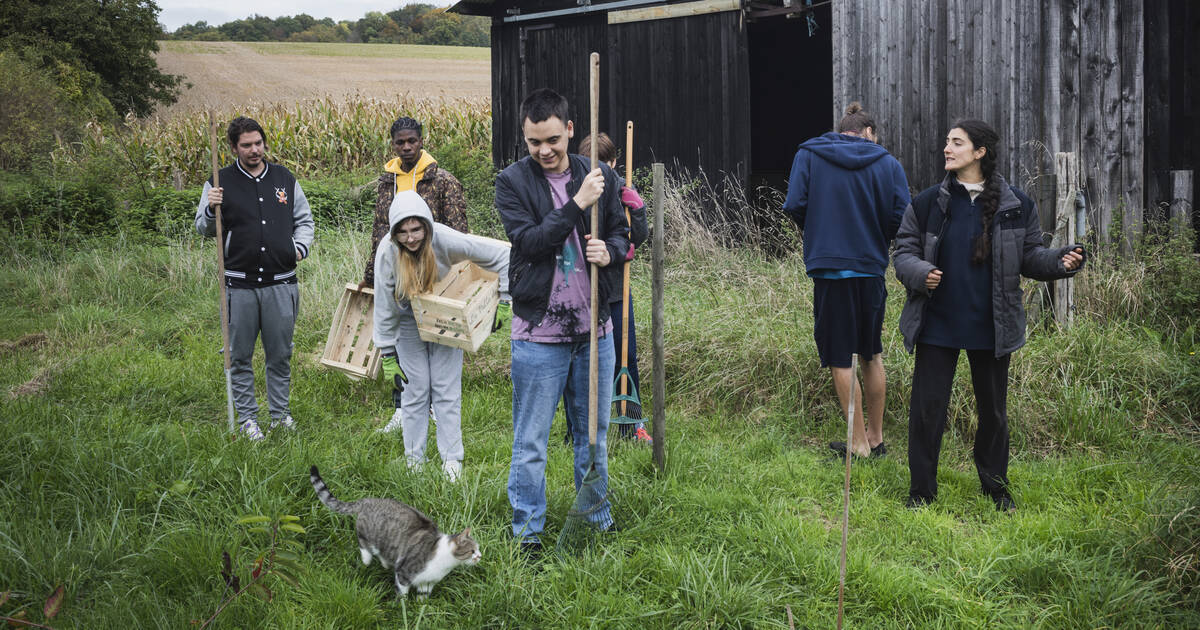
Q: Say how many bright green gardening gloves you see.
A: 2